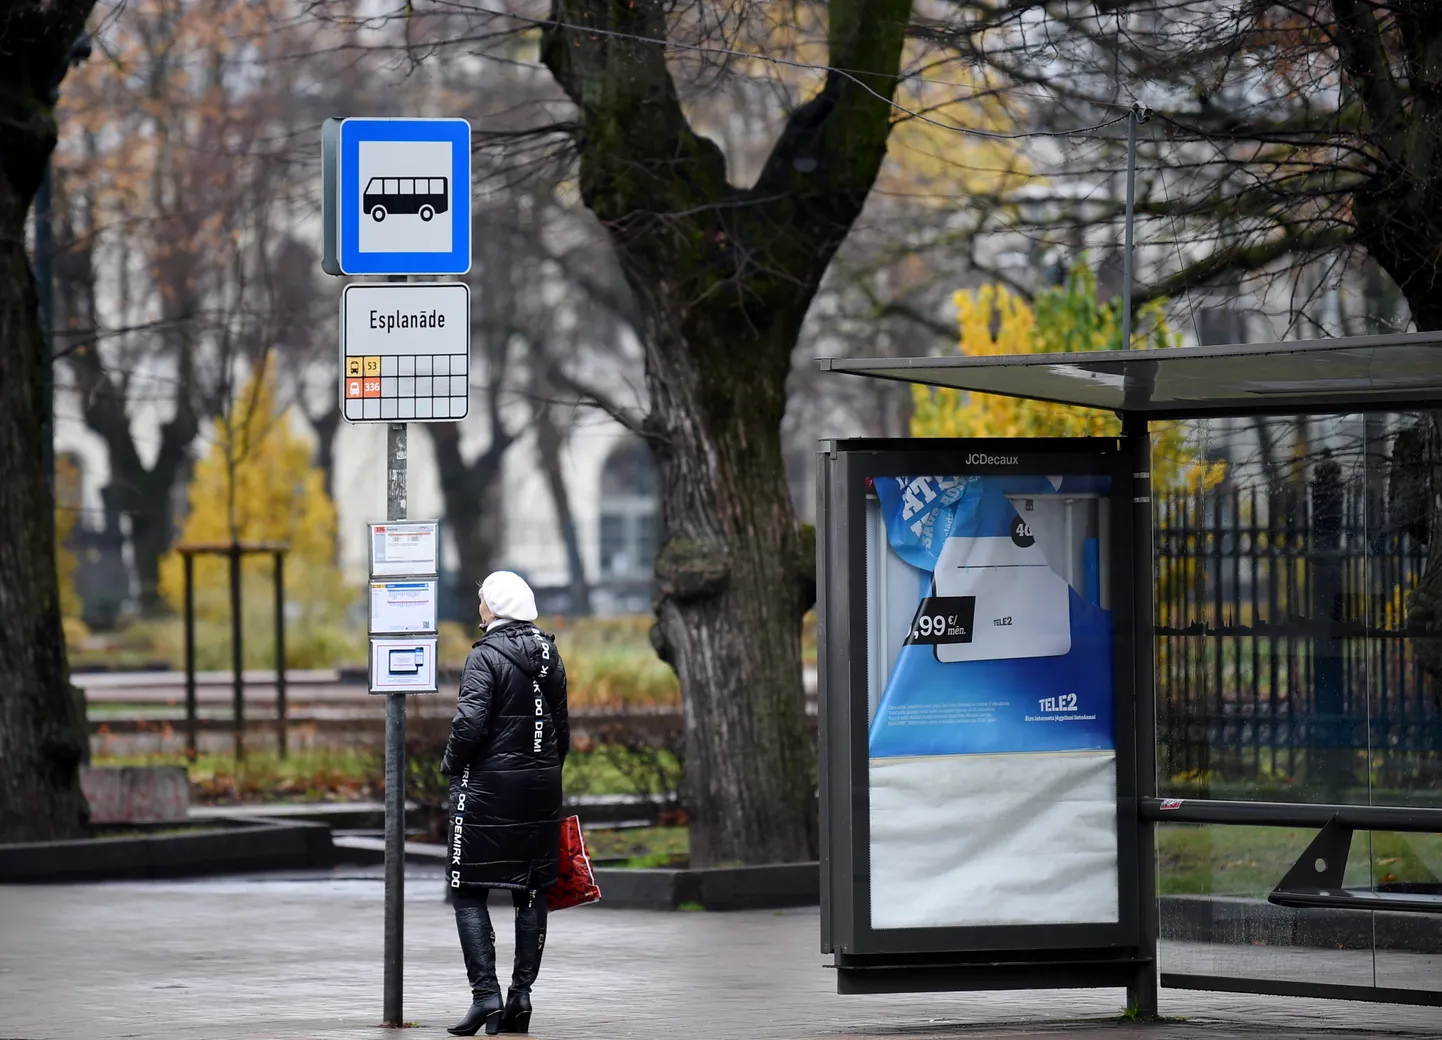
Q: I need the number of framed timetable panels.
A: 3